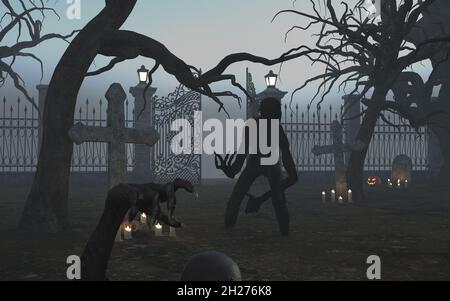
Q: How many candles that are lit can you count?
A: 12